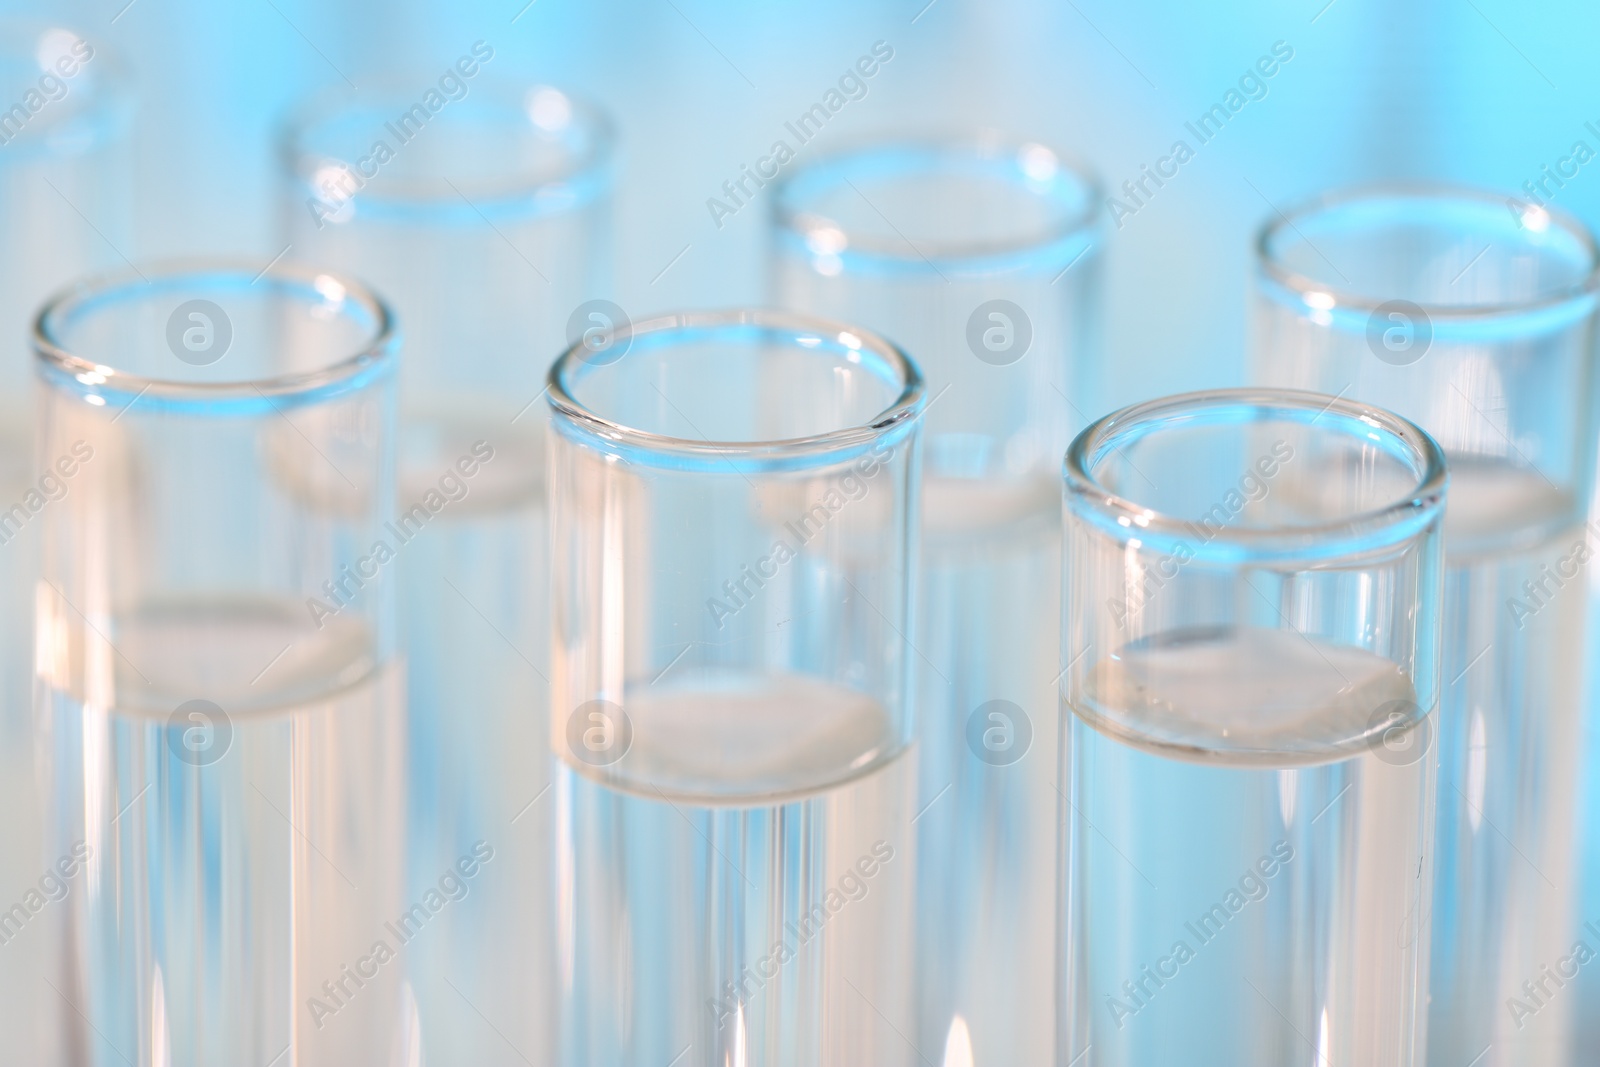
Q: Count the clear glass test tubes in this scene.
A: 7